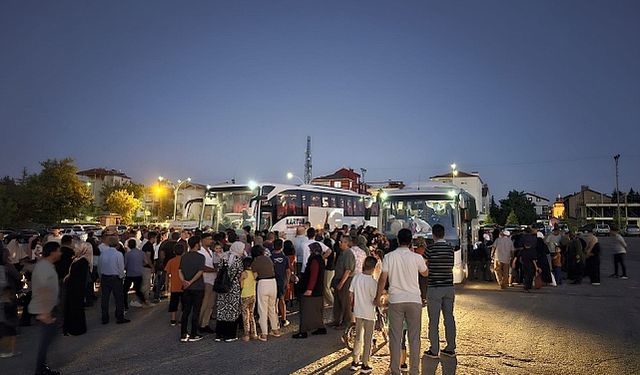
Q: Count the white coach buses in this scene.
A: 2